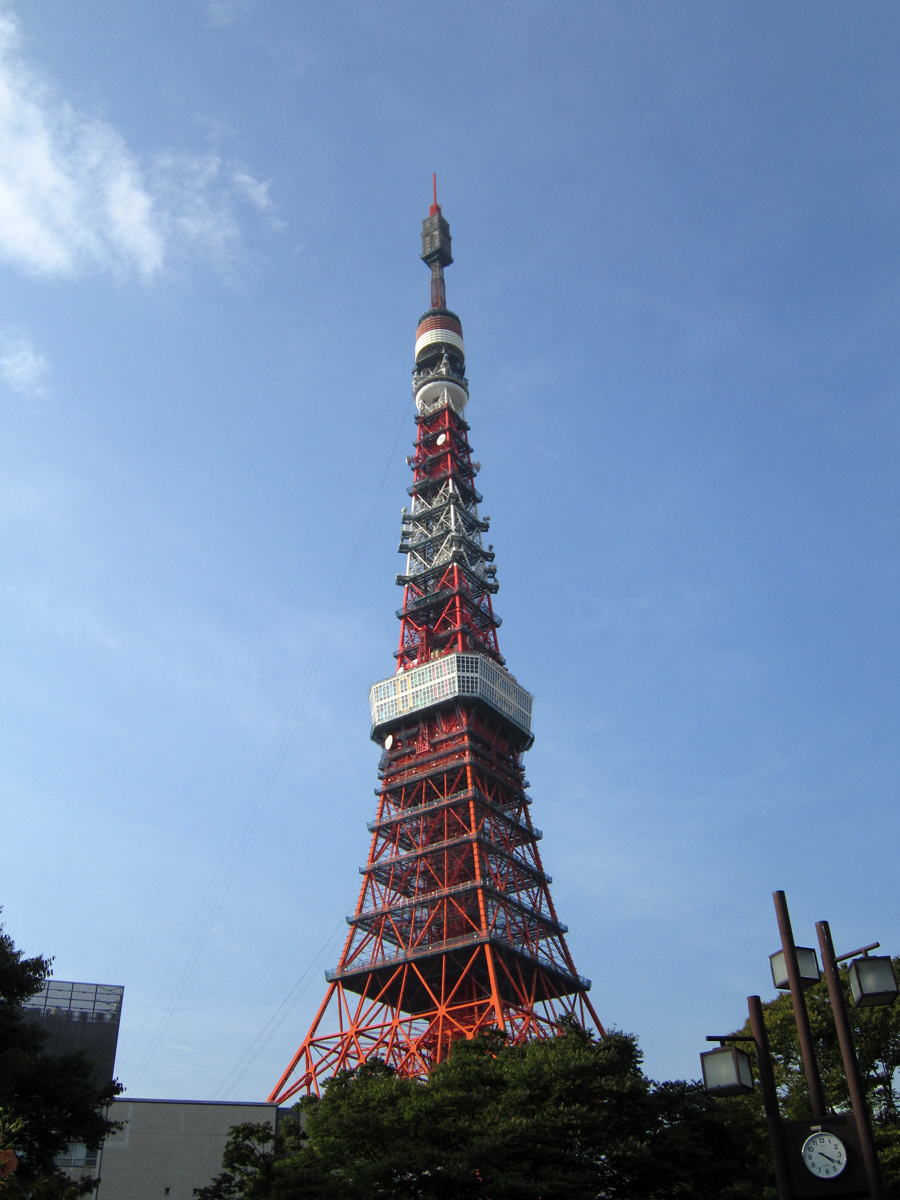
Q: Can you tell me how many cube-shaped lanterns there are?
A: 3